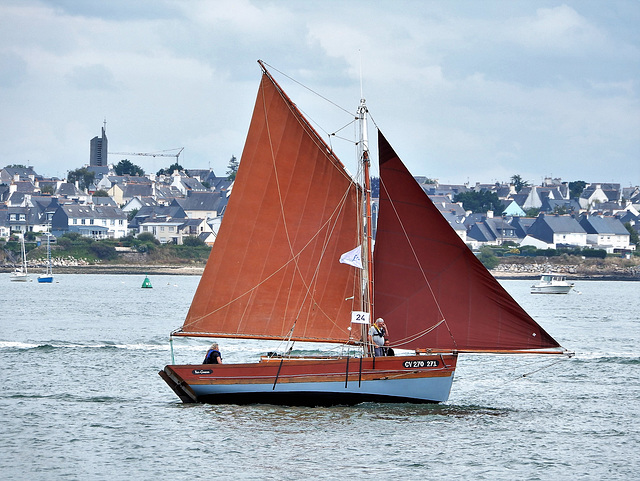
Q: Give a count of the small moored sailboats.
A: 2